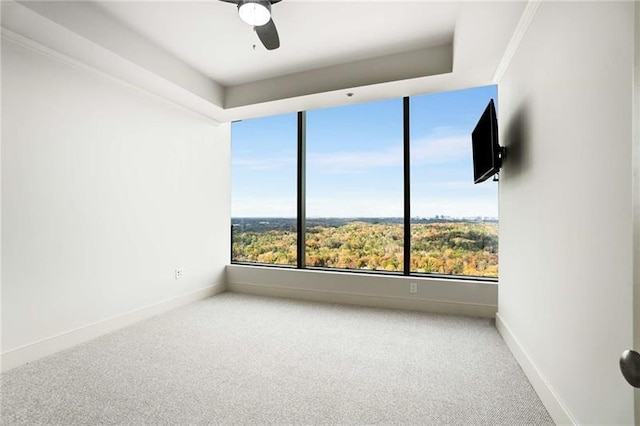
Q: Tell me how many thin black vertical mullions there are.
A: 2